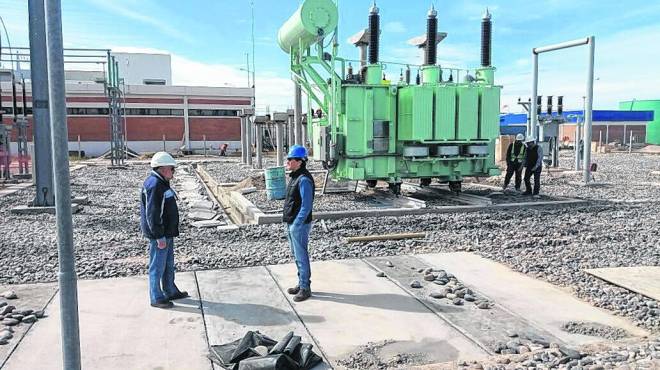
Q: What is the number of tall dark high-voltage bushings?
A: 3